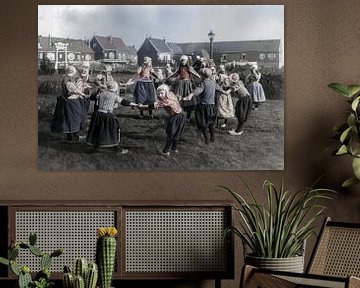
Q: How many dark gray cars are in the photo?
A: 0